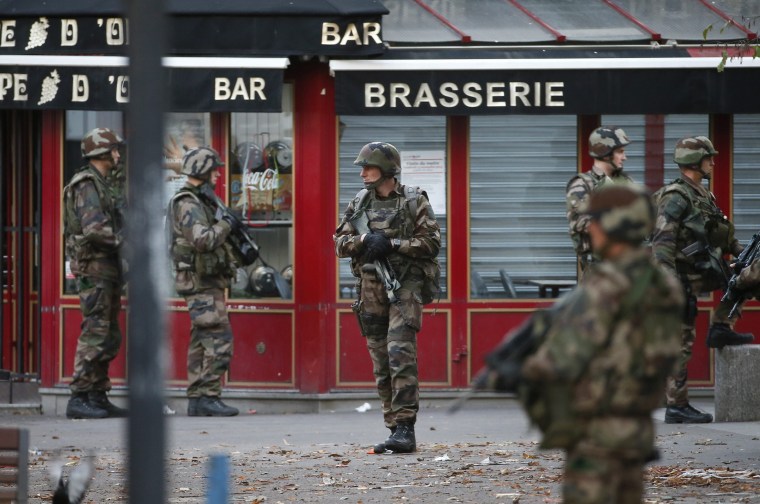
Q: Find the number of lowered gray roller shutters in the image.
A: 4